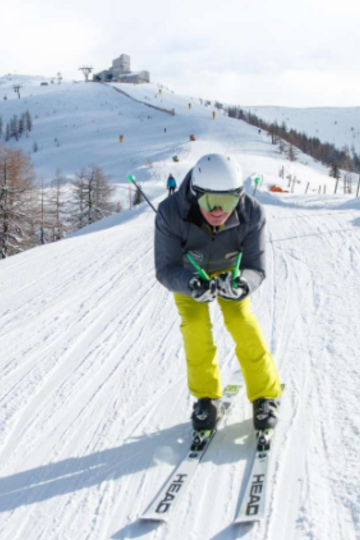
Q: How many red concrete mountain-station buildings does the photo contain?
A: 0